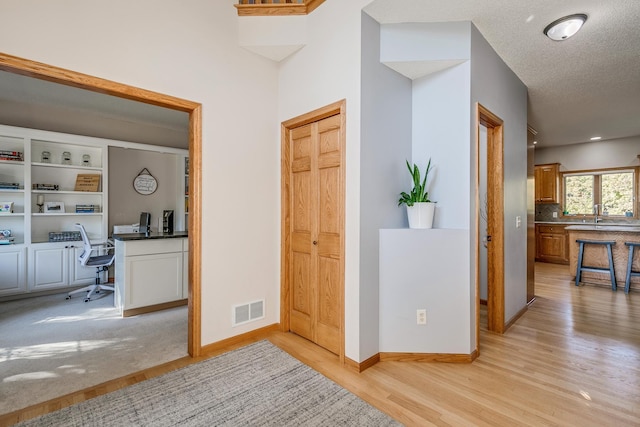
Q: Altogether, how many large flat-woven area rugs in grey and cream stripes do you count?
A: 1